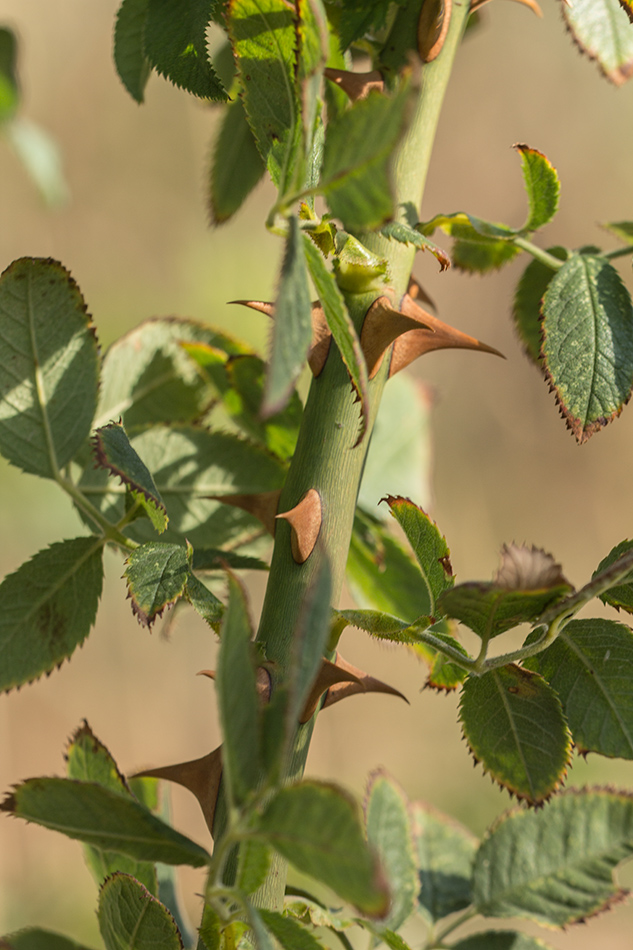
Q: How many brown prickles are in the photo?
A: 13